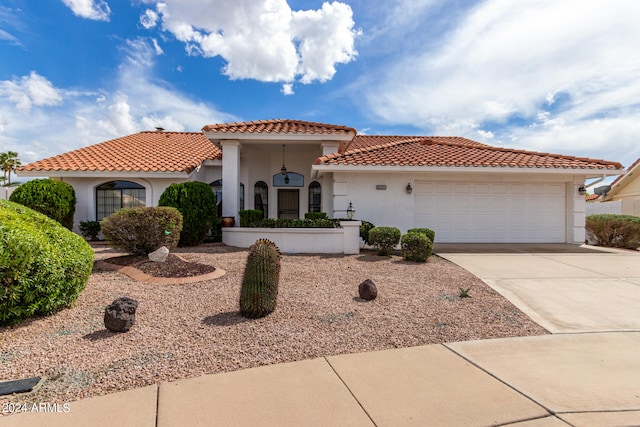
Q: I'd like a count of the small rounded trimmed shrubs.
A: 3